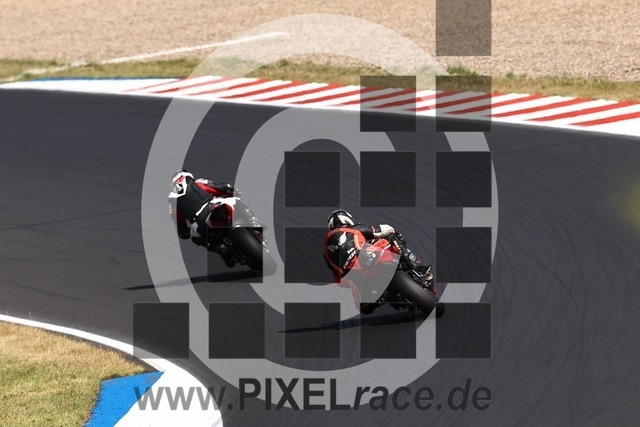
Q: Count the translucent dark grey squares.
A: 14